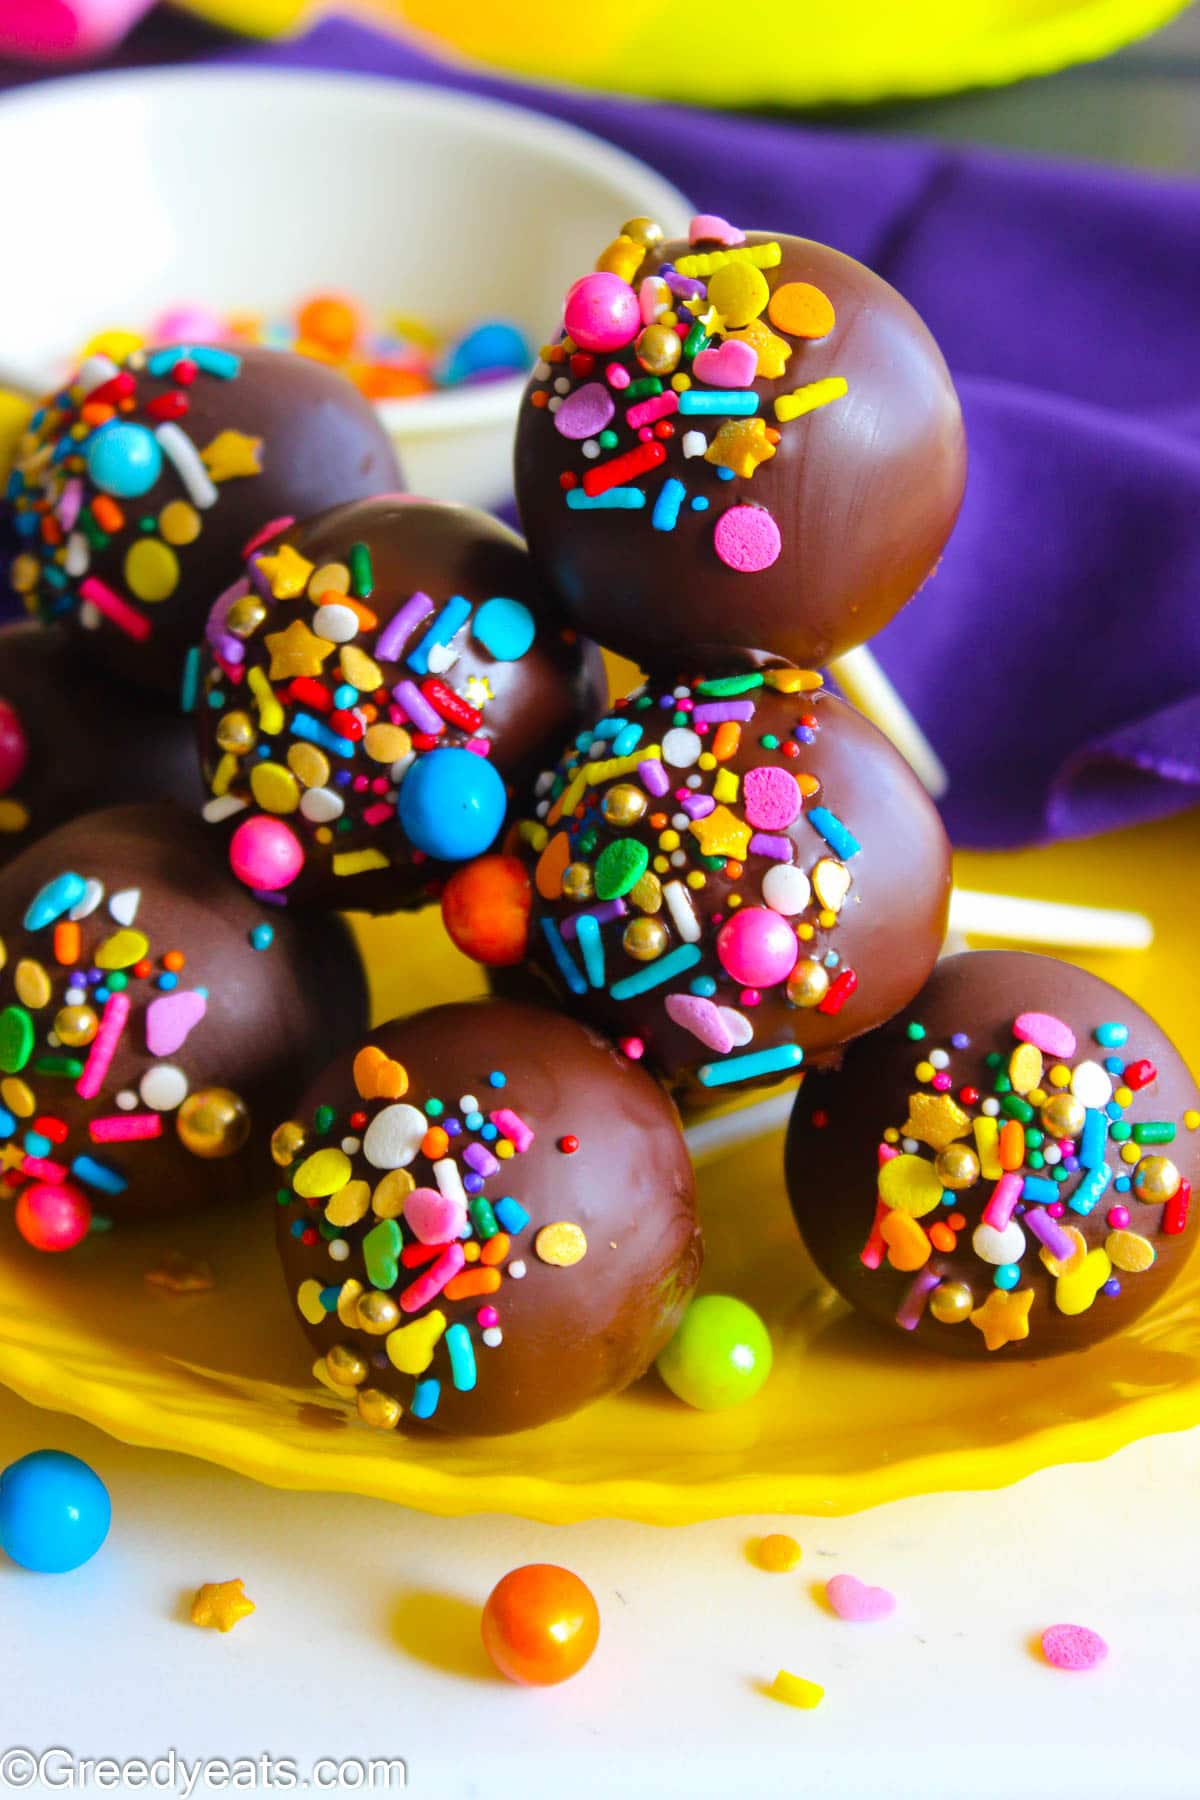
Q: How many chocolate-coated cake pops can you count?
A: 8